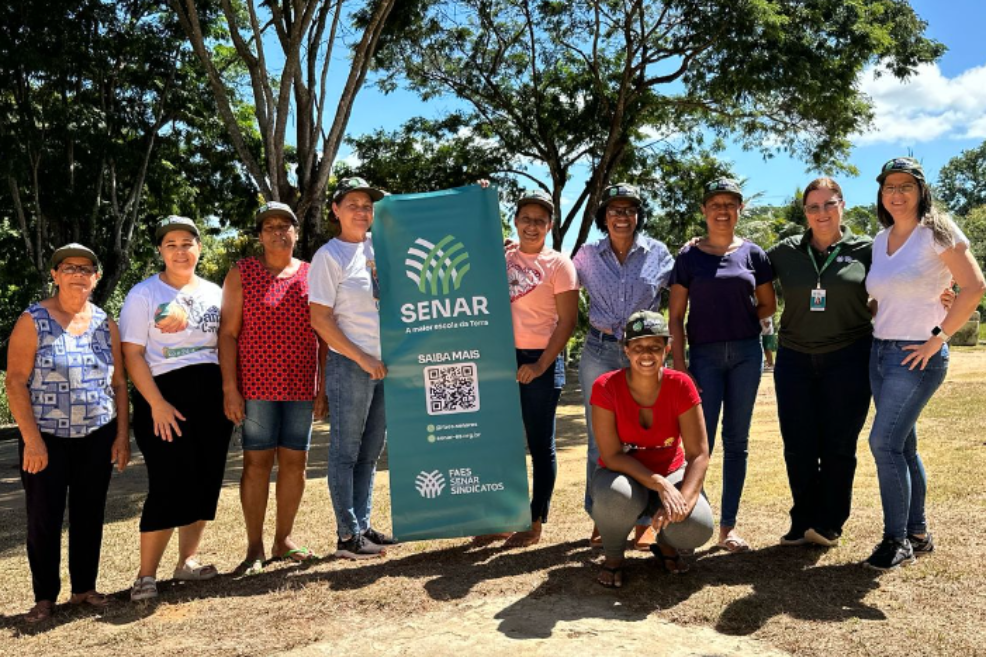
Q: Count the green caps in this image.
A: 9